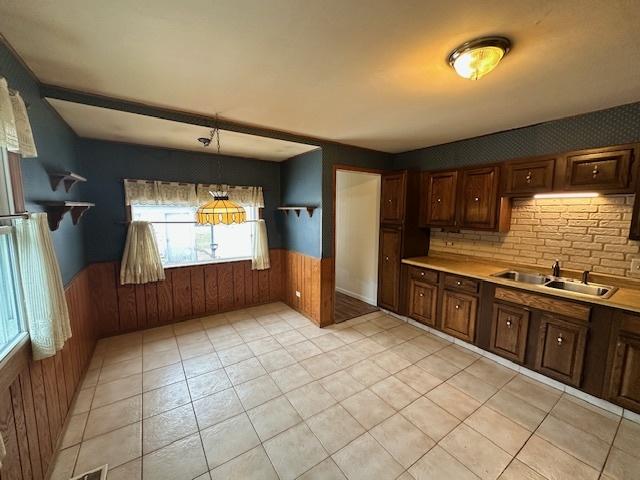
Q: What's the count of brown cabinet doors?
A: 11